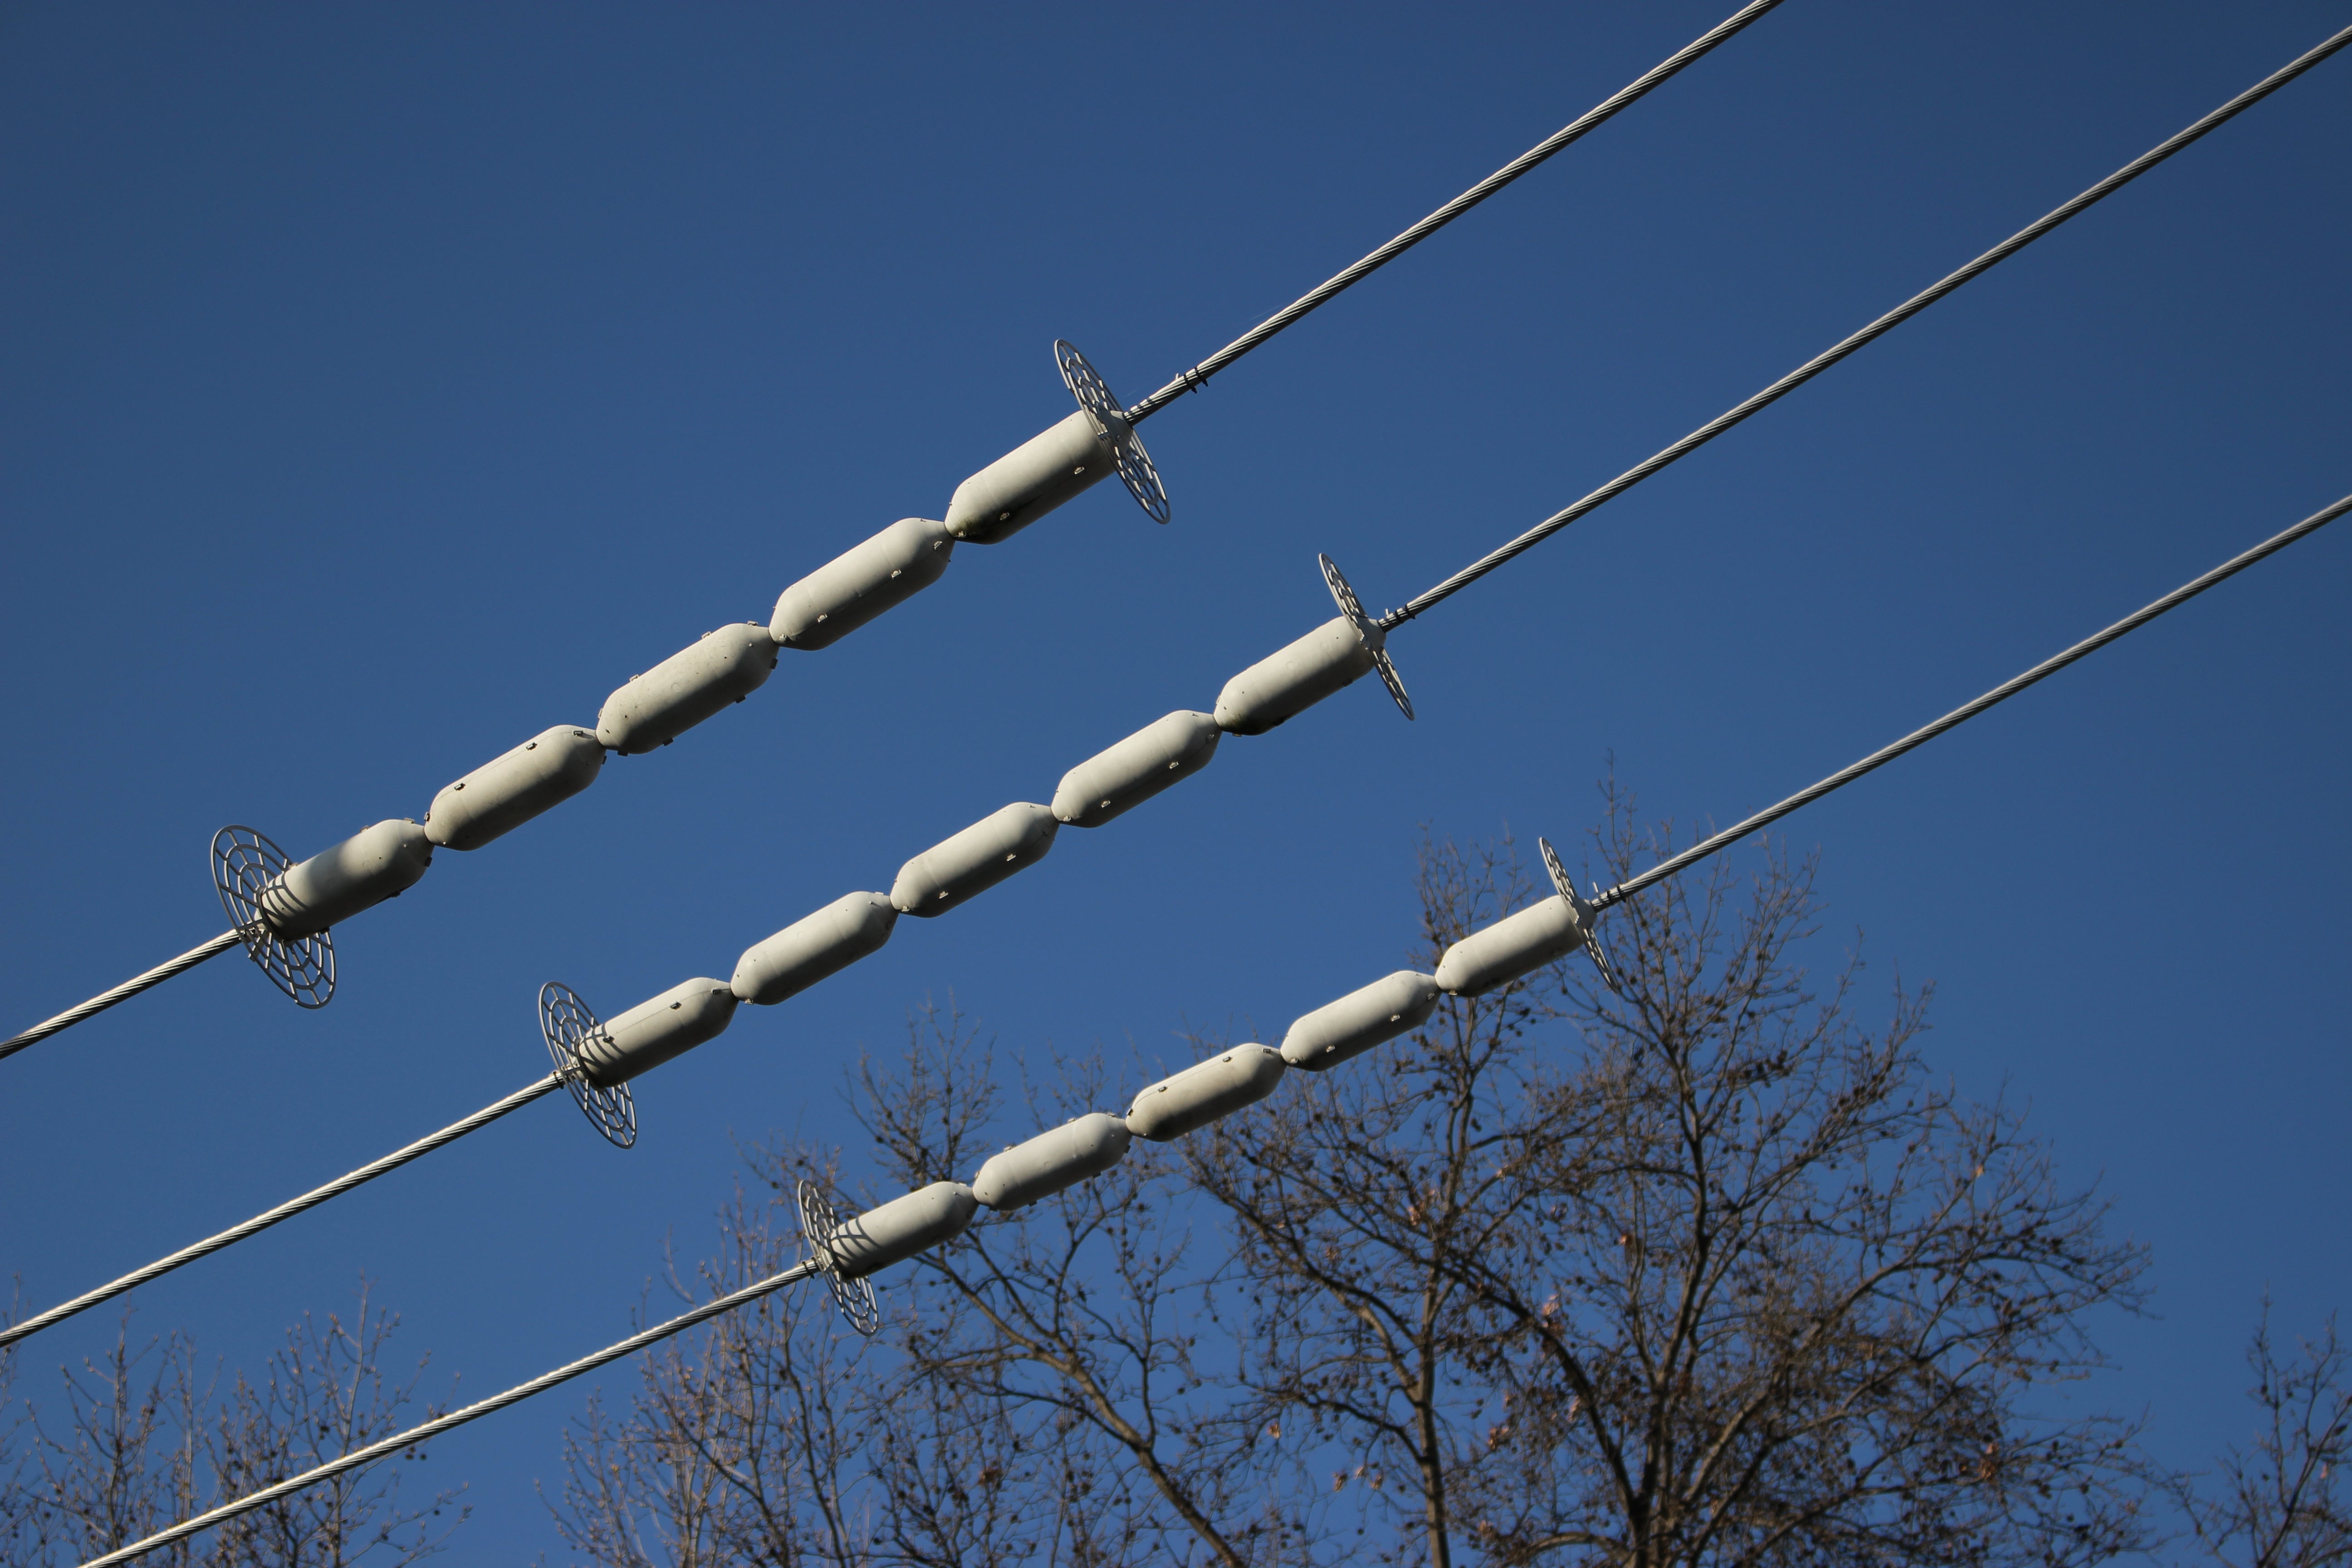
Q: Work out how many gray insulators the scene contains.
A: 15